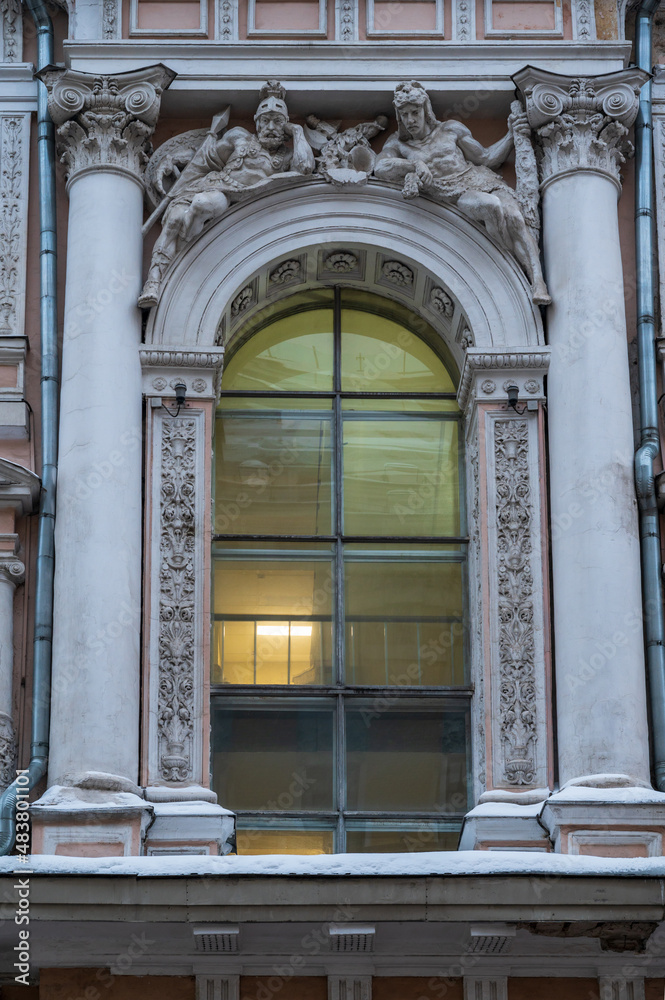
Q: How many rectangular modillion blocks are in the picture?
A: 3